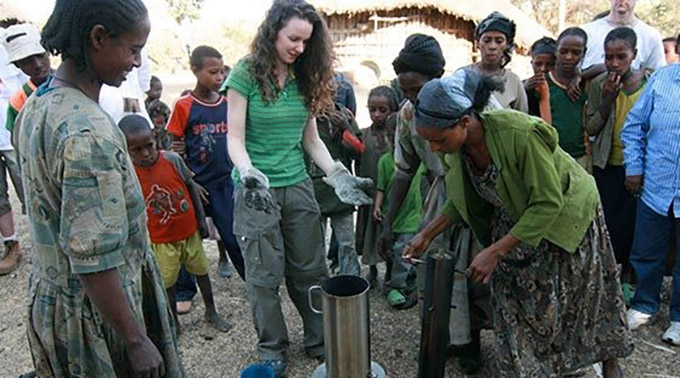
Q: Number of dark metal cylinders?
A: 1